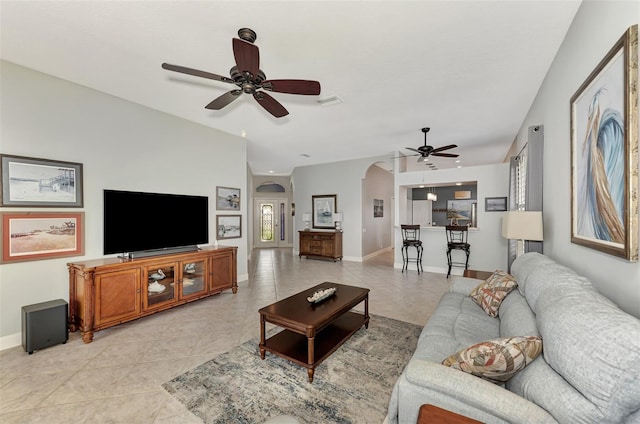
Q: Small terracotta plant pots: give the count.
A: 0